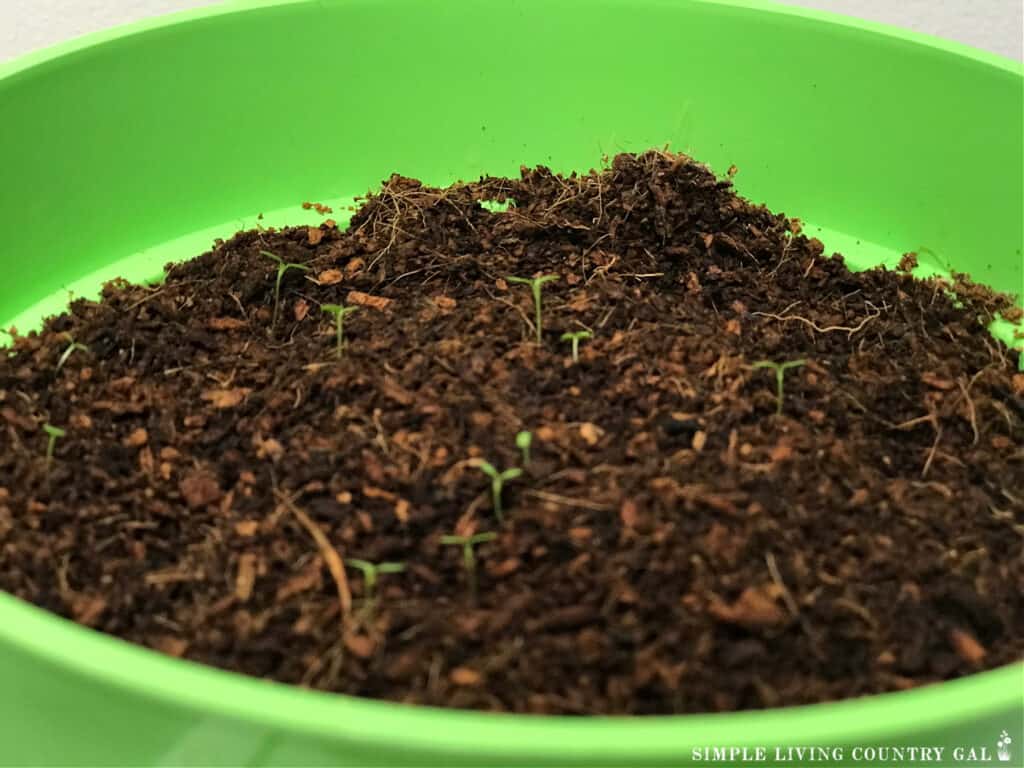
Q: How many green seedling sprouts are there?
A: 11